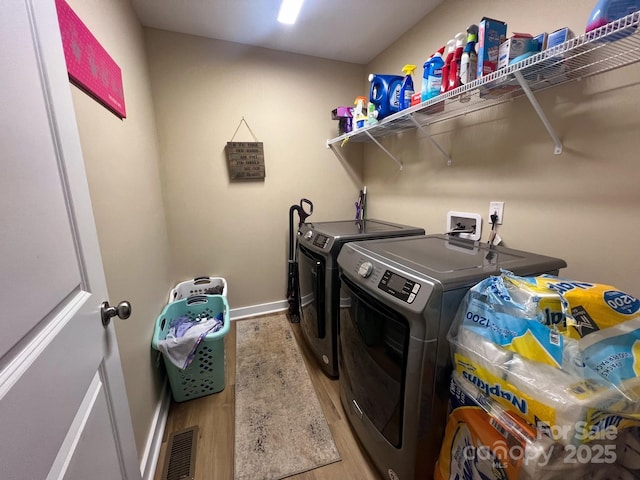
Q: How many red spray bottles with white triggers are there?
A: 2